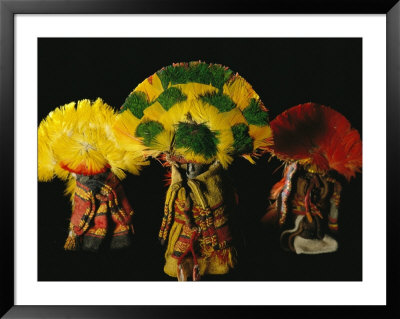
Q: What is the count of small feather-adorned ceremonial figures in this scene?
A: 3